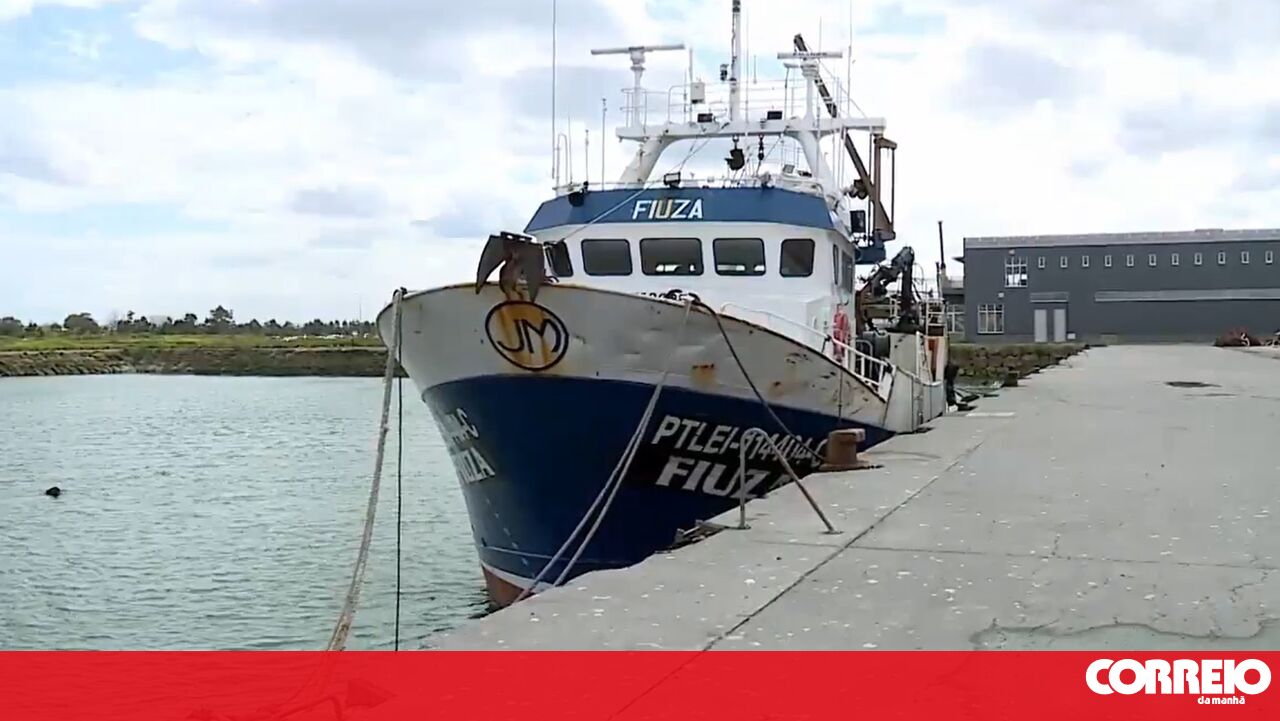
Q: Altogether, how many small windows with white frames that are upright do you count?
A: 11